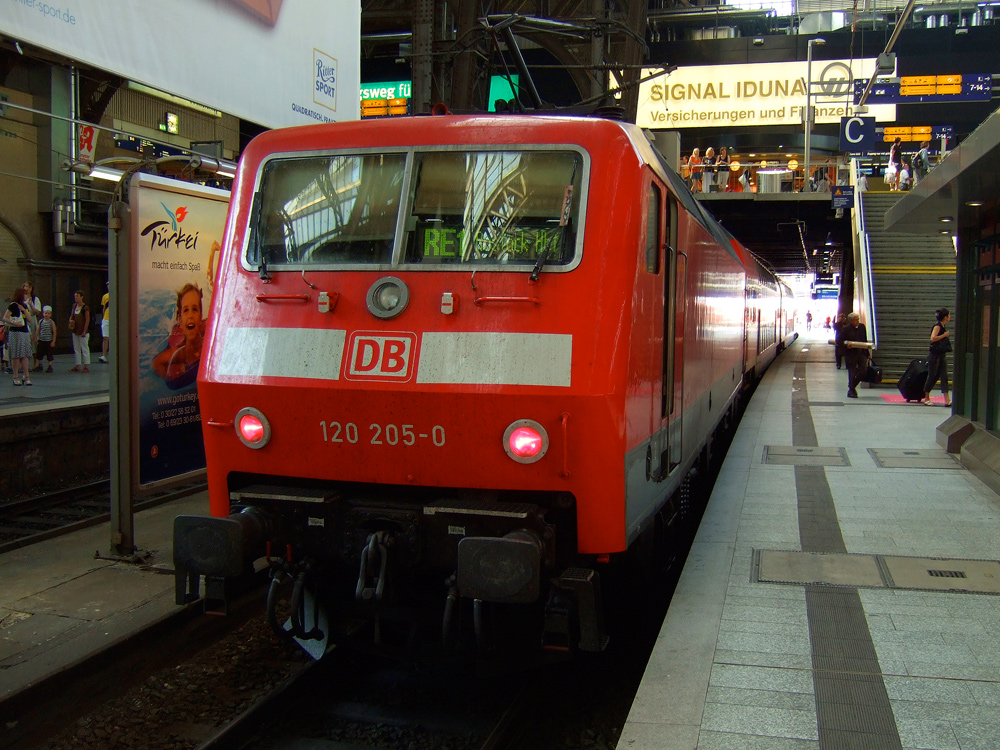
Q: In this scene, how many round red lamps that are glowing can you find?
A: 2